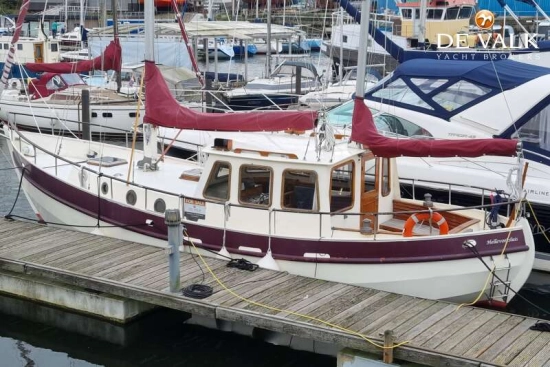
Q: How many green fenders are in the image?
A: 0